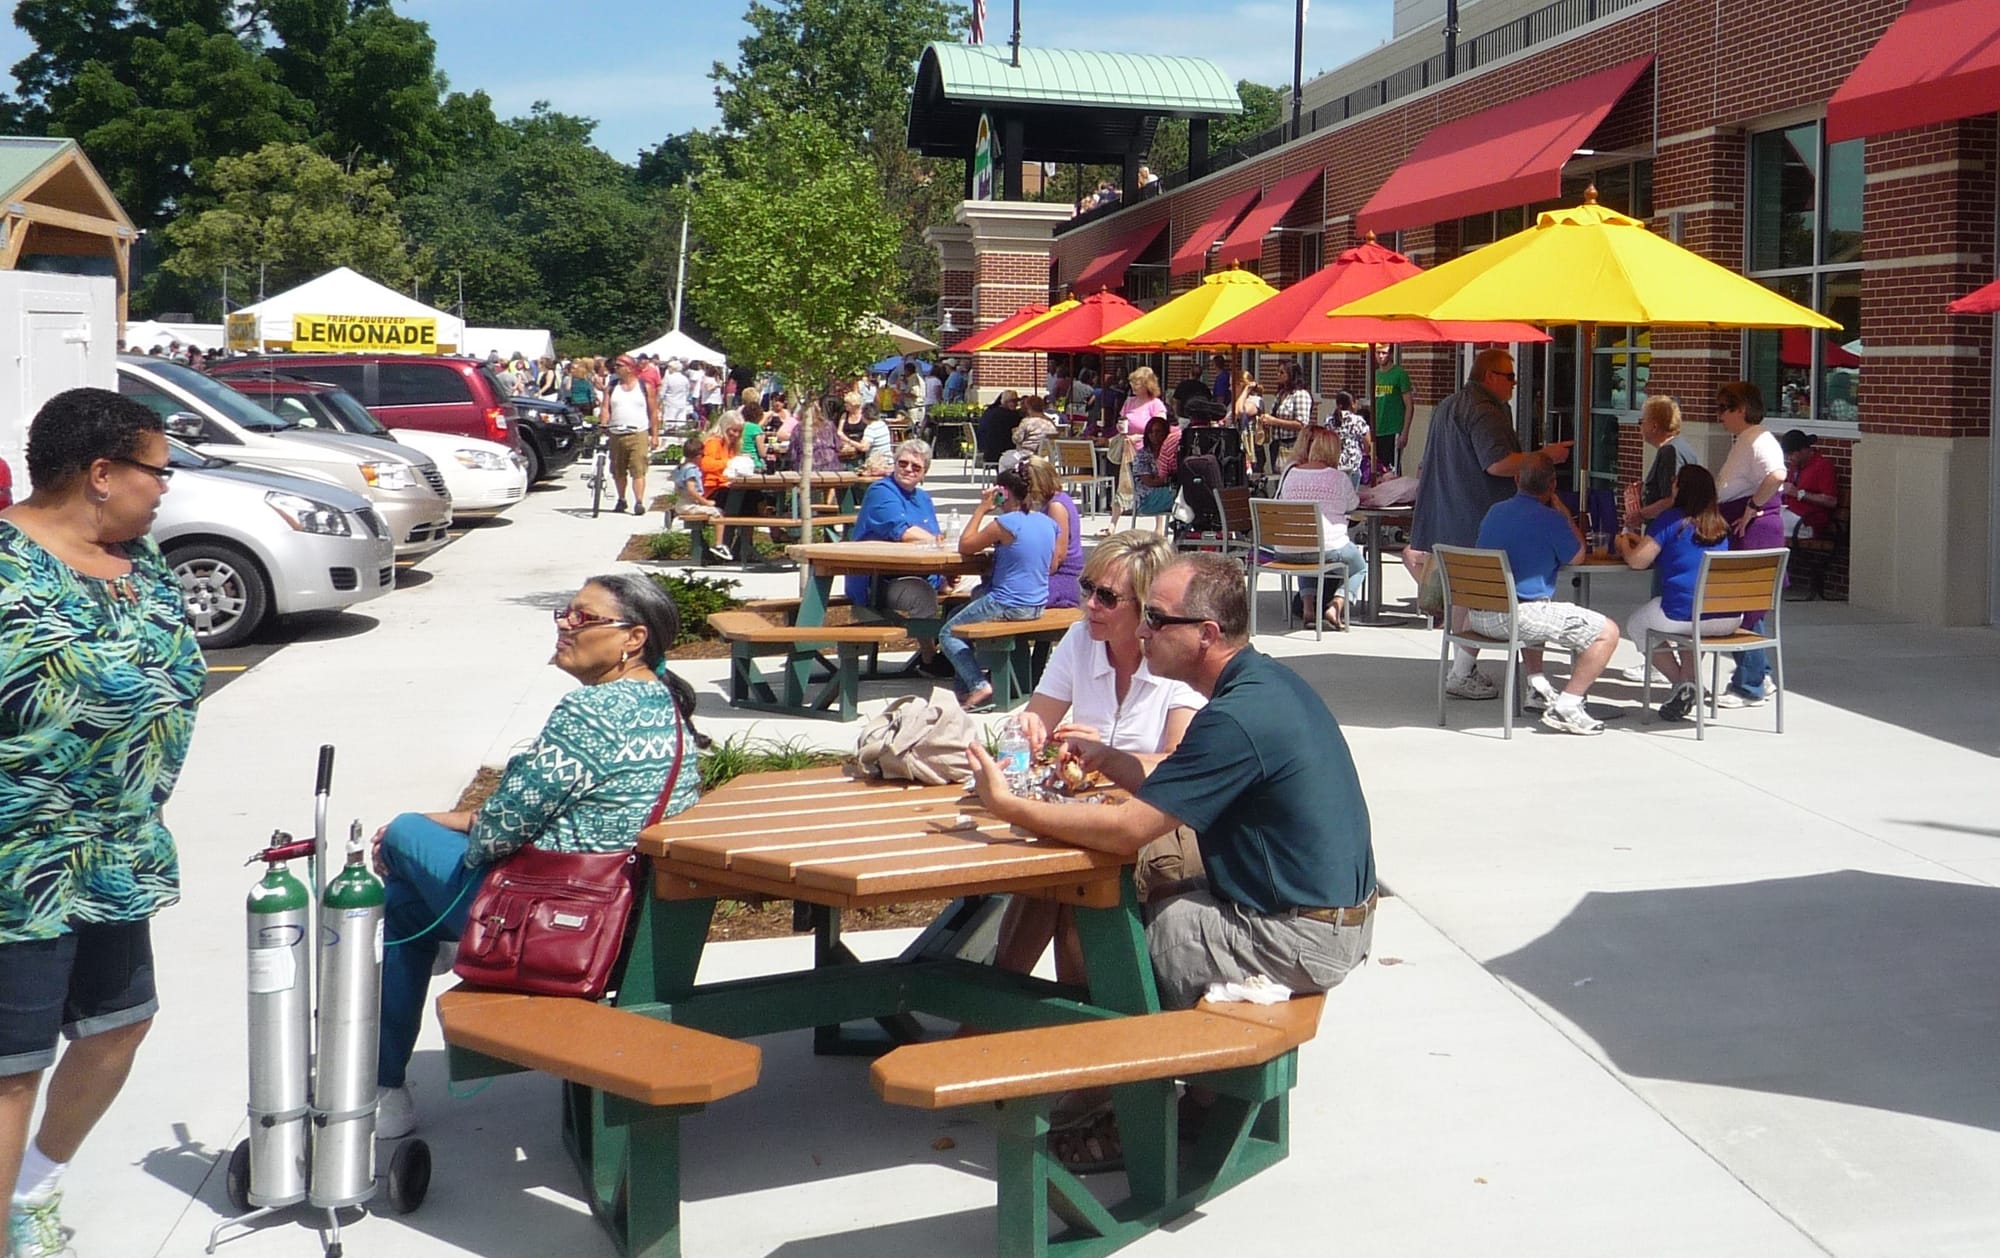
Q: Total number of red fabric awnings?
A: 5